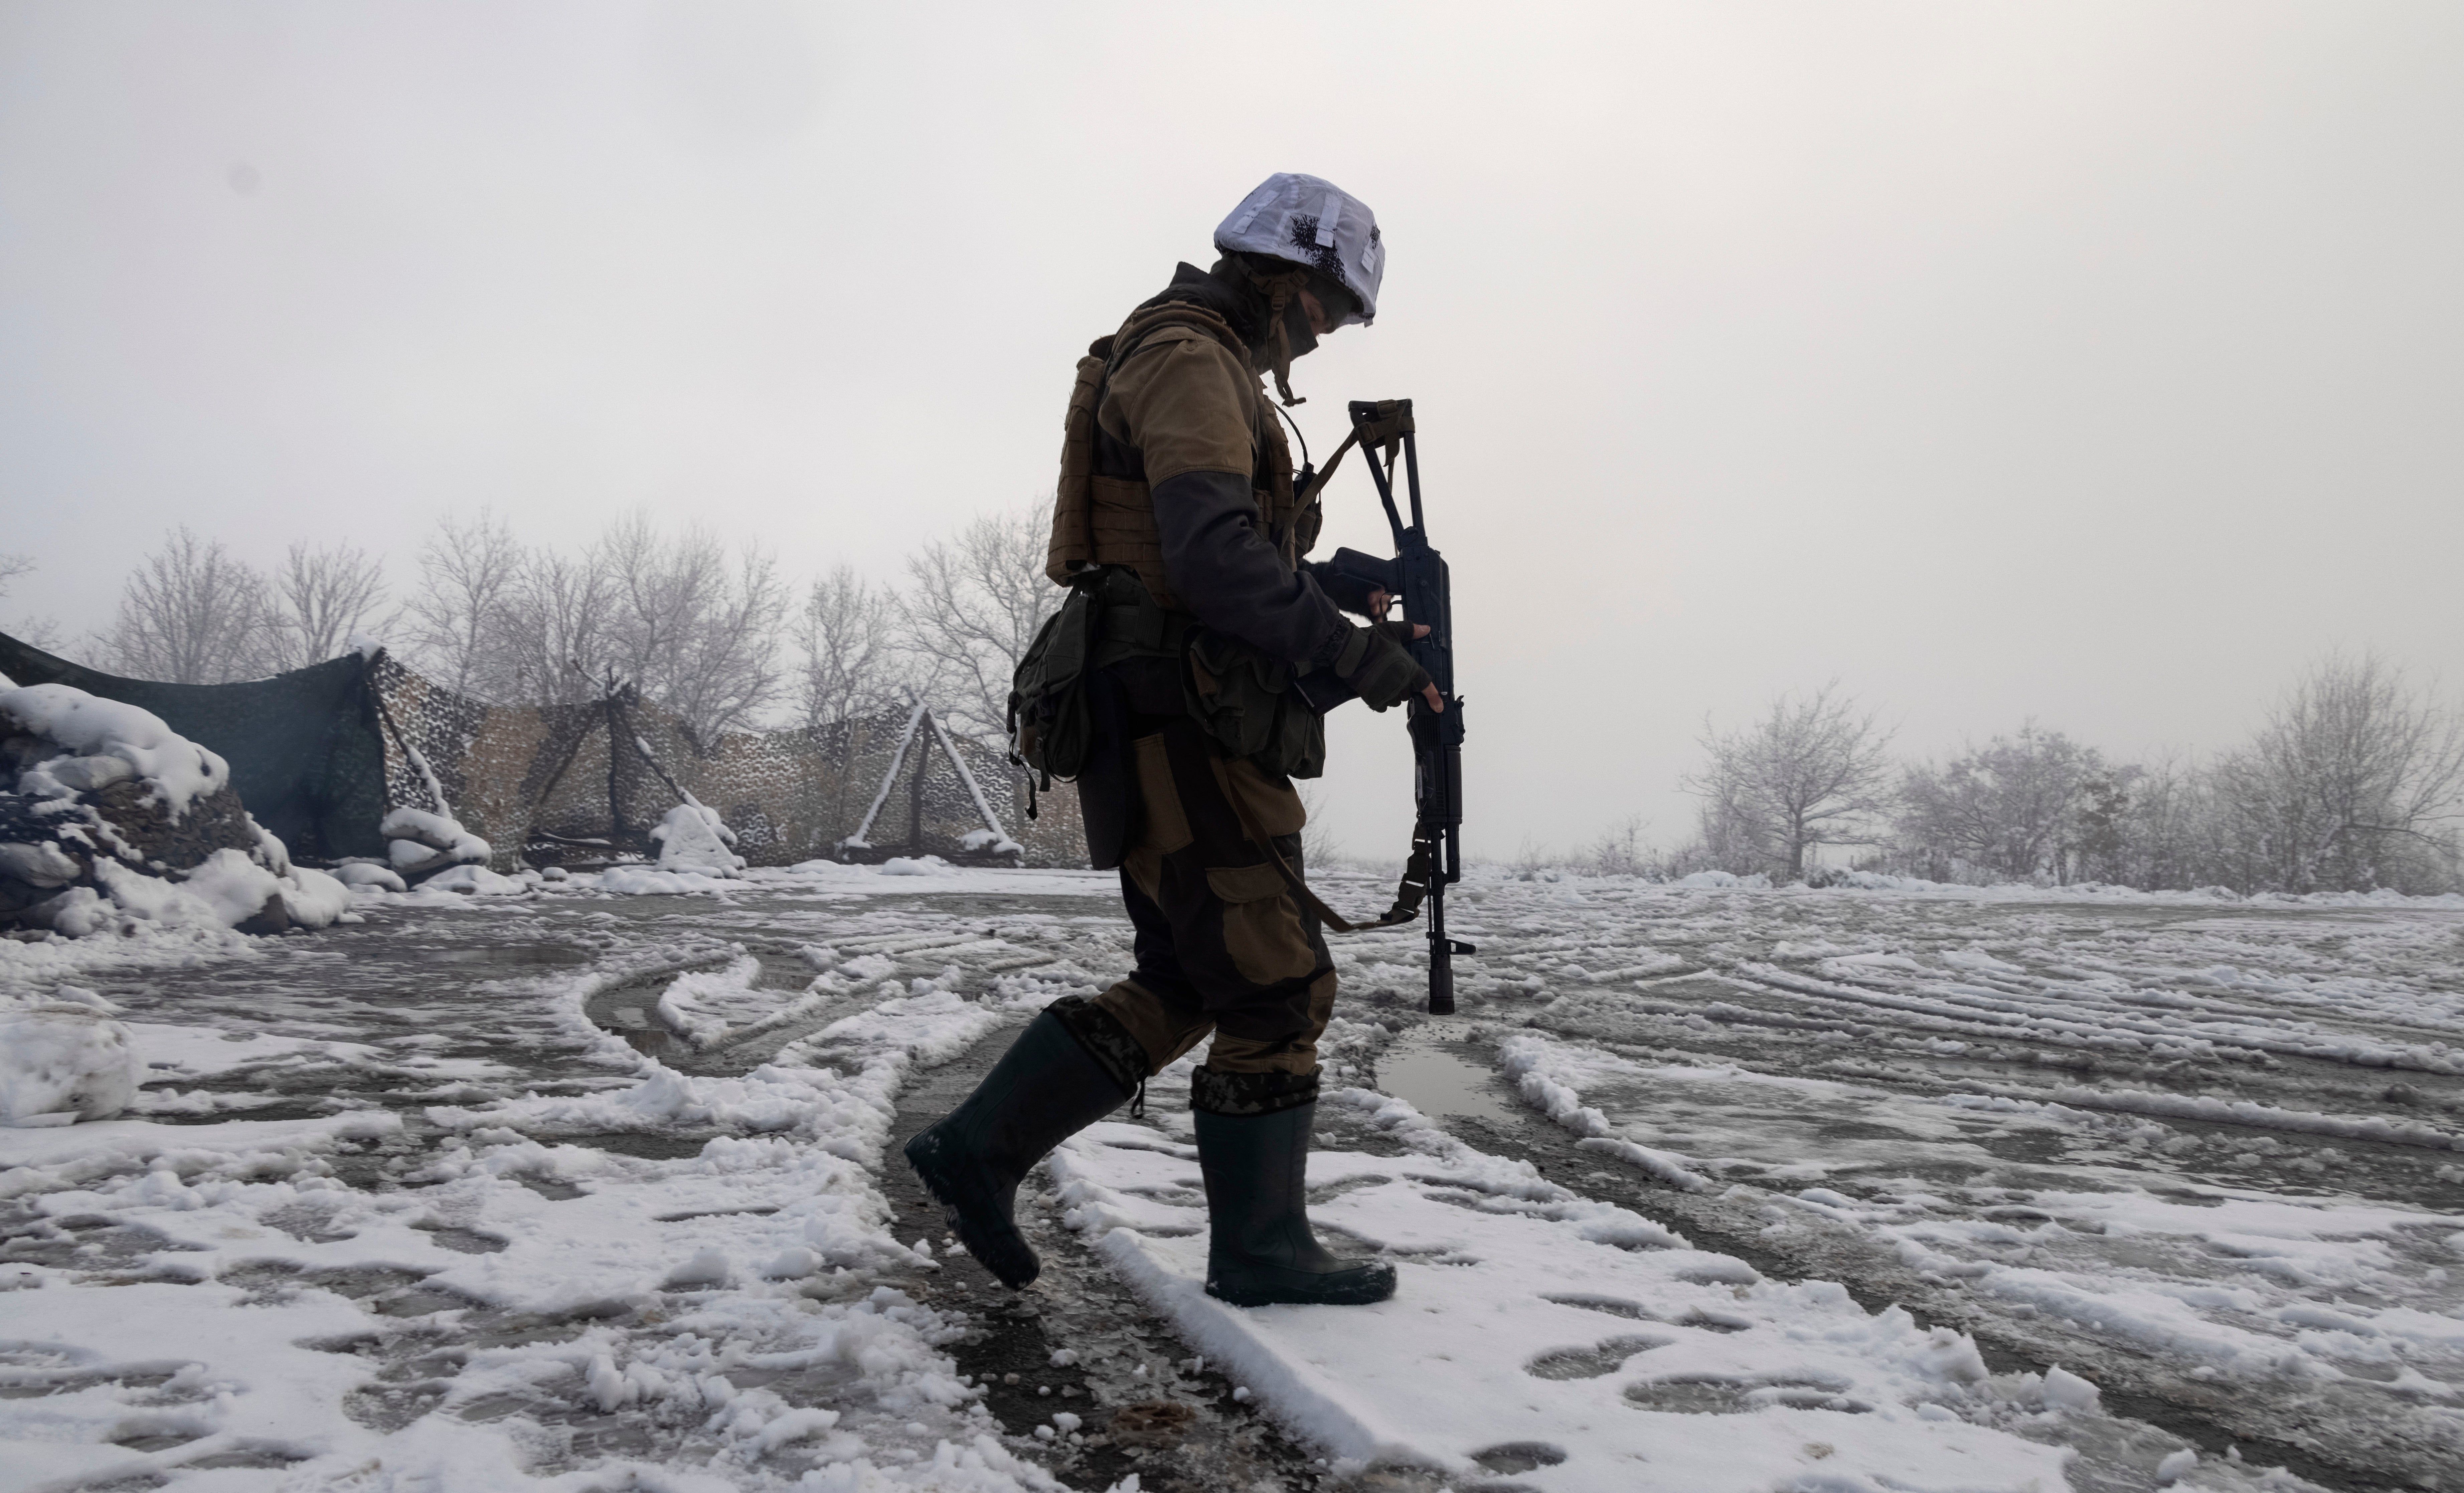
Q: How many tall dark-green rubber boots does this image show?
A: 2